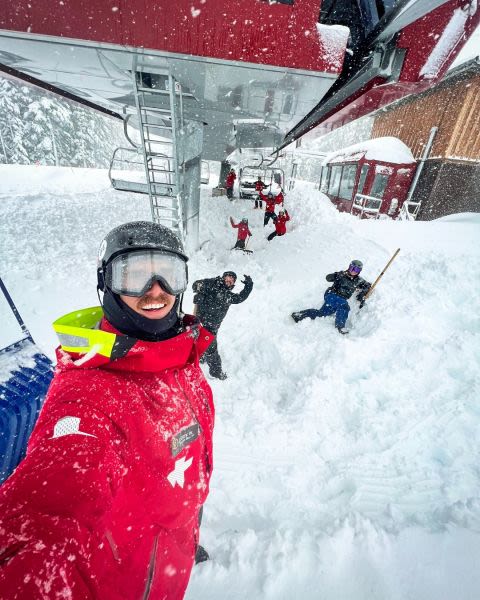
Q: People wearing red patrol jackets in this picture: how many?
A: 6